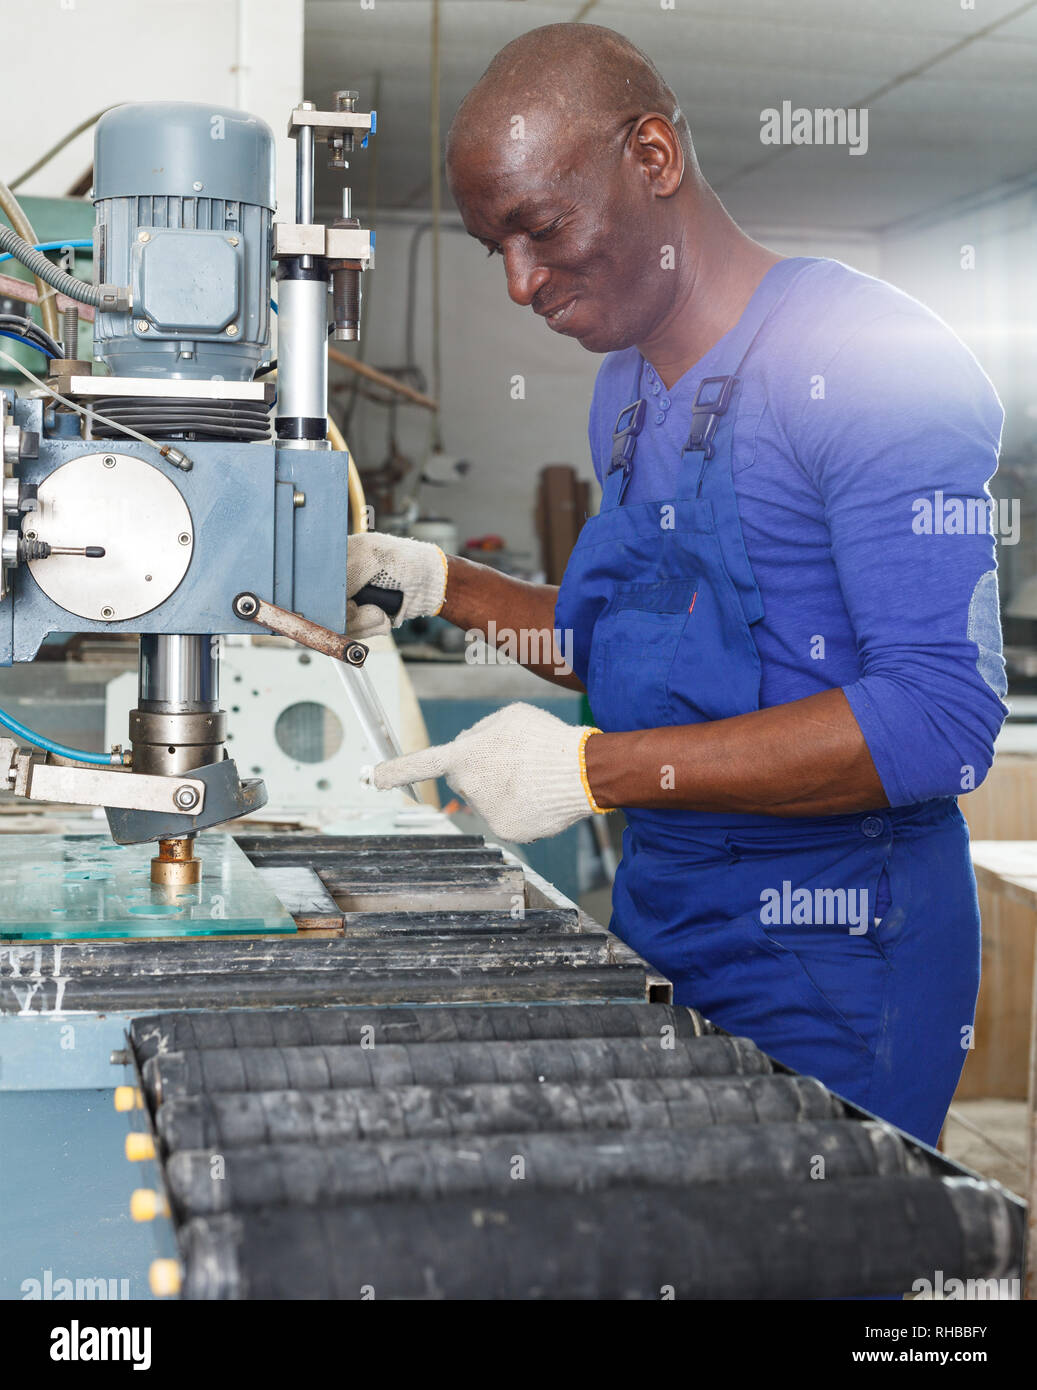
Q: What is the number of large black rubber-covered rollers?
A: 5